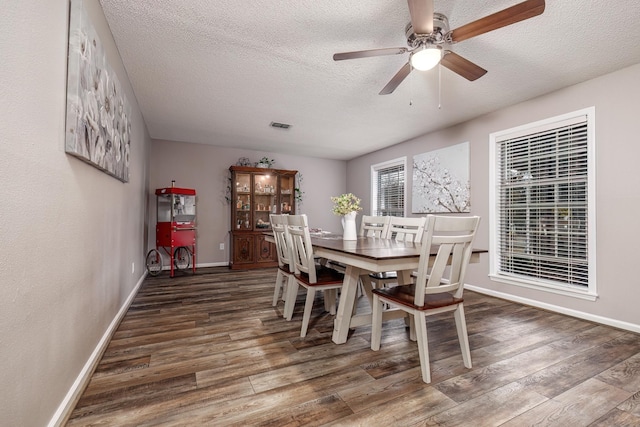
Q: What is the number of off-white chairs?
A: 5